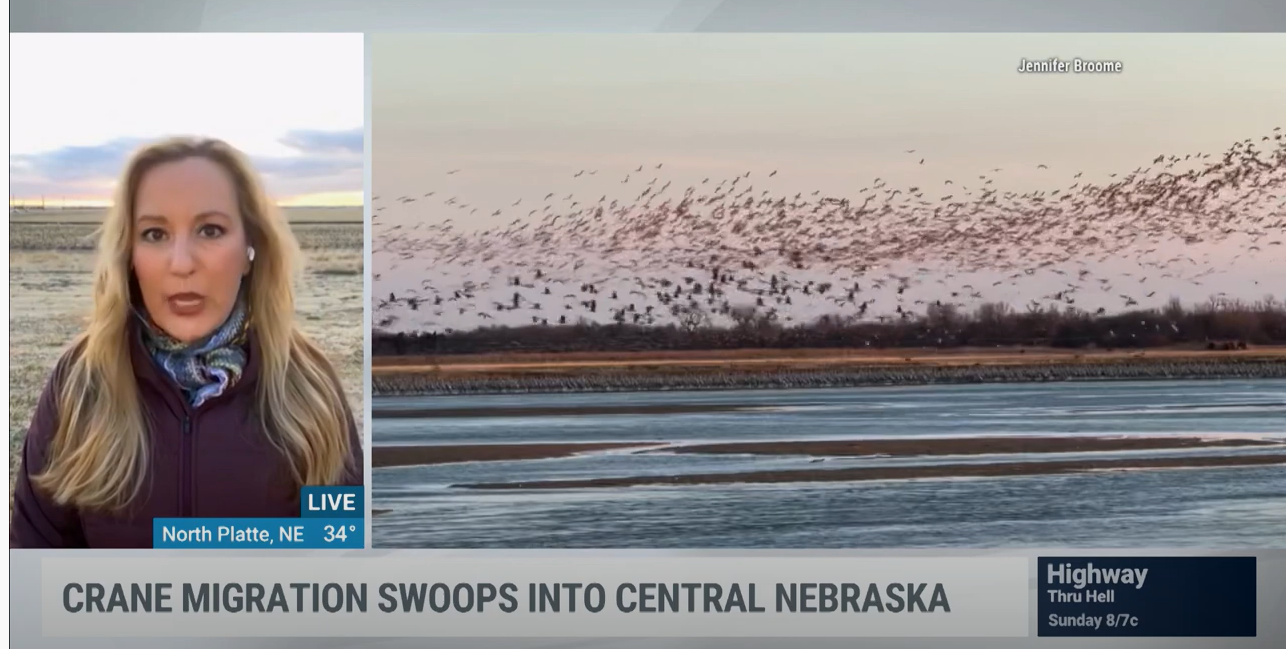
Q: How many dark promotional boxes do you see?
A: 1